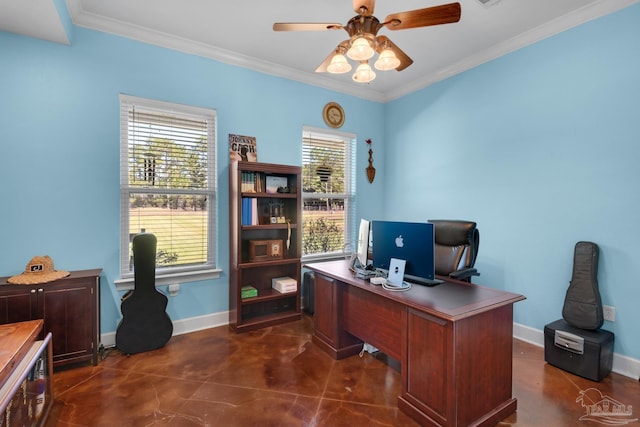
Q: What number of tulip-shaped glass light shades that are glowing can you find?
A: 4